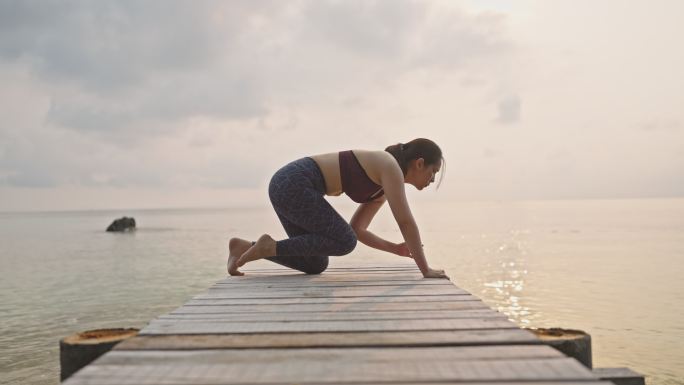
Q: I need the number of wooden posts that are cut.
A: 2